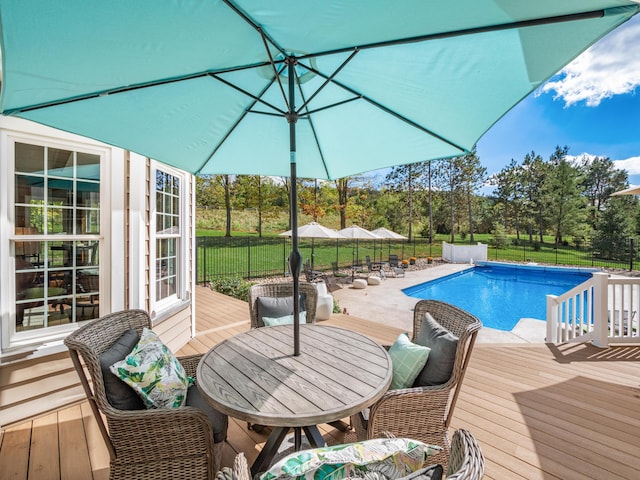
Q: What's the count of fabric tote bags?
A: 0